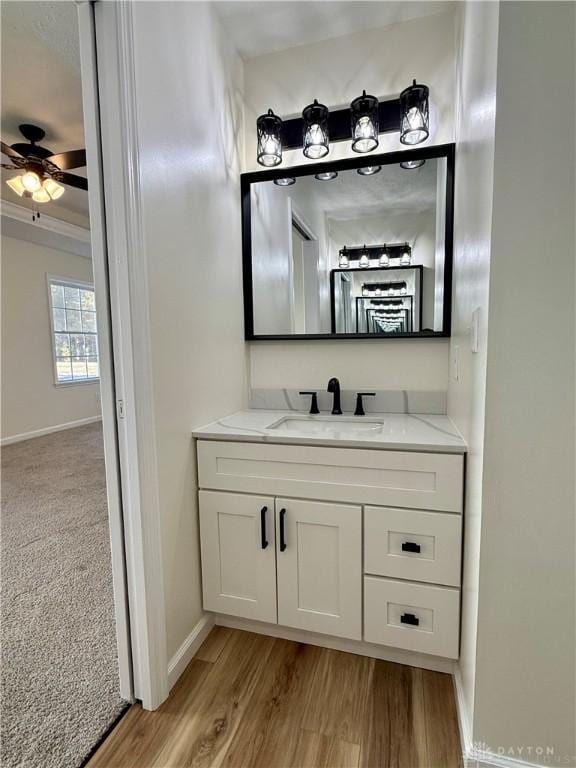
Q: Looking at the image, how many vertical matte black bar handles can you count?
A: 2